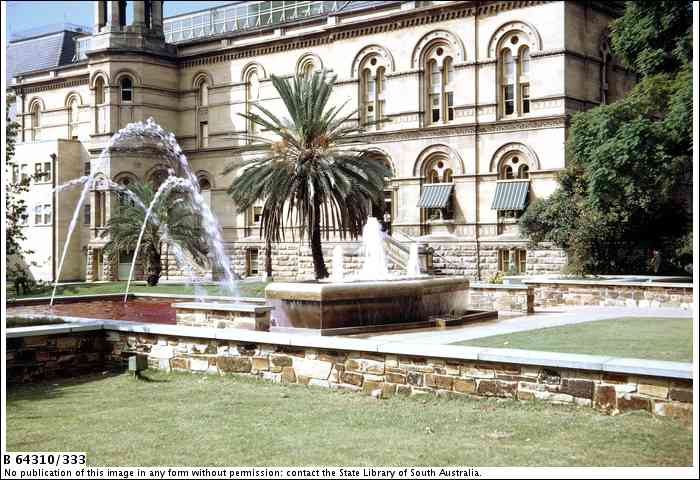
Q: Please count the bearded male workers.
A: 0